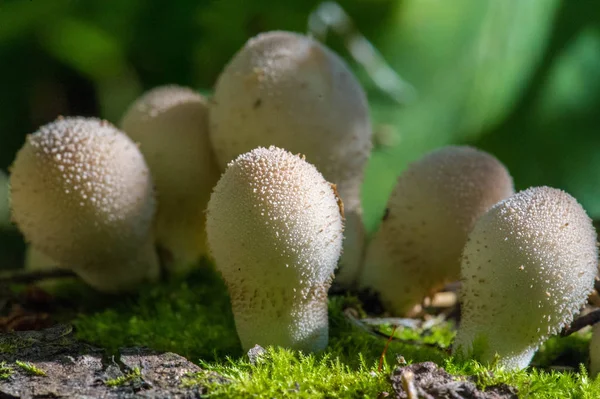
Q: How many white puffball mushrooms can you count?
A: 6